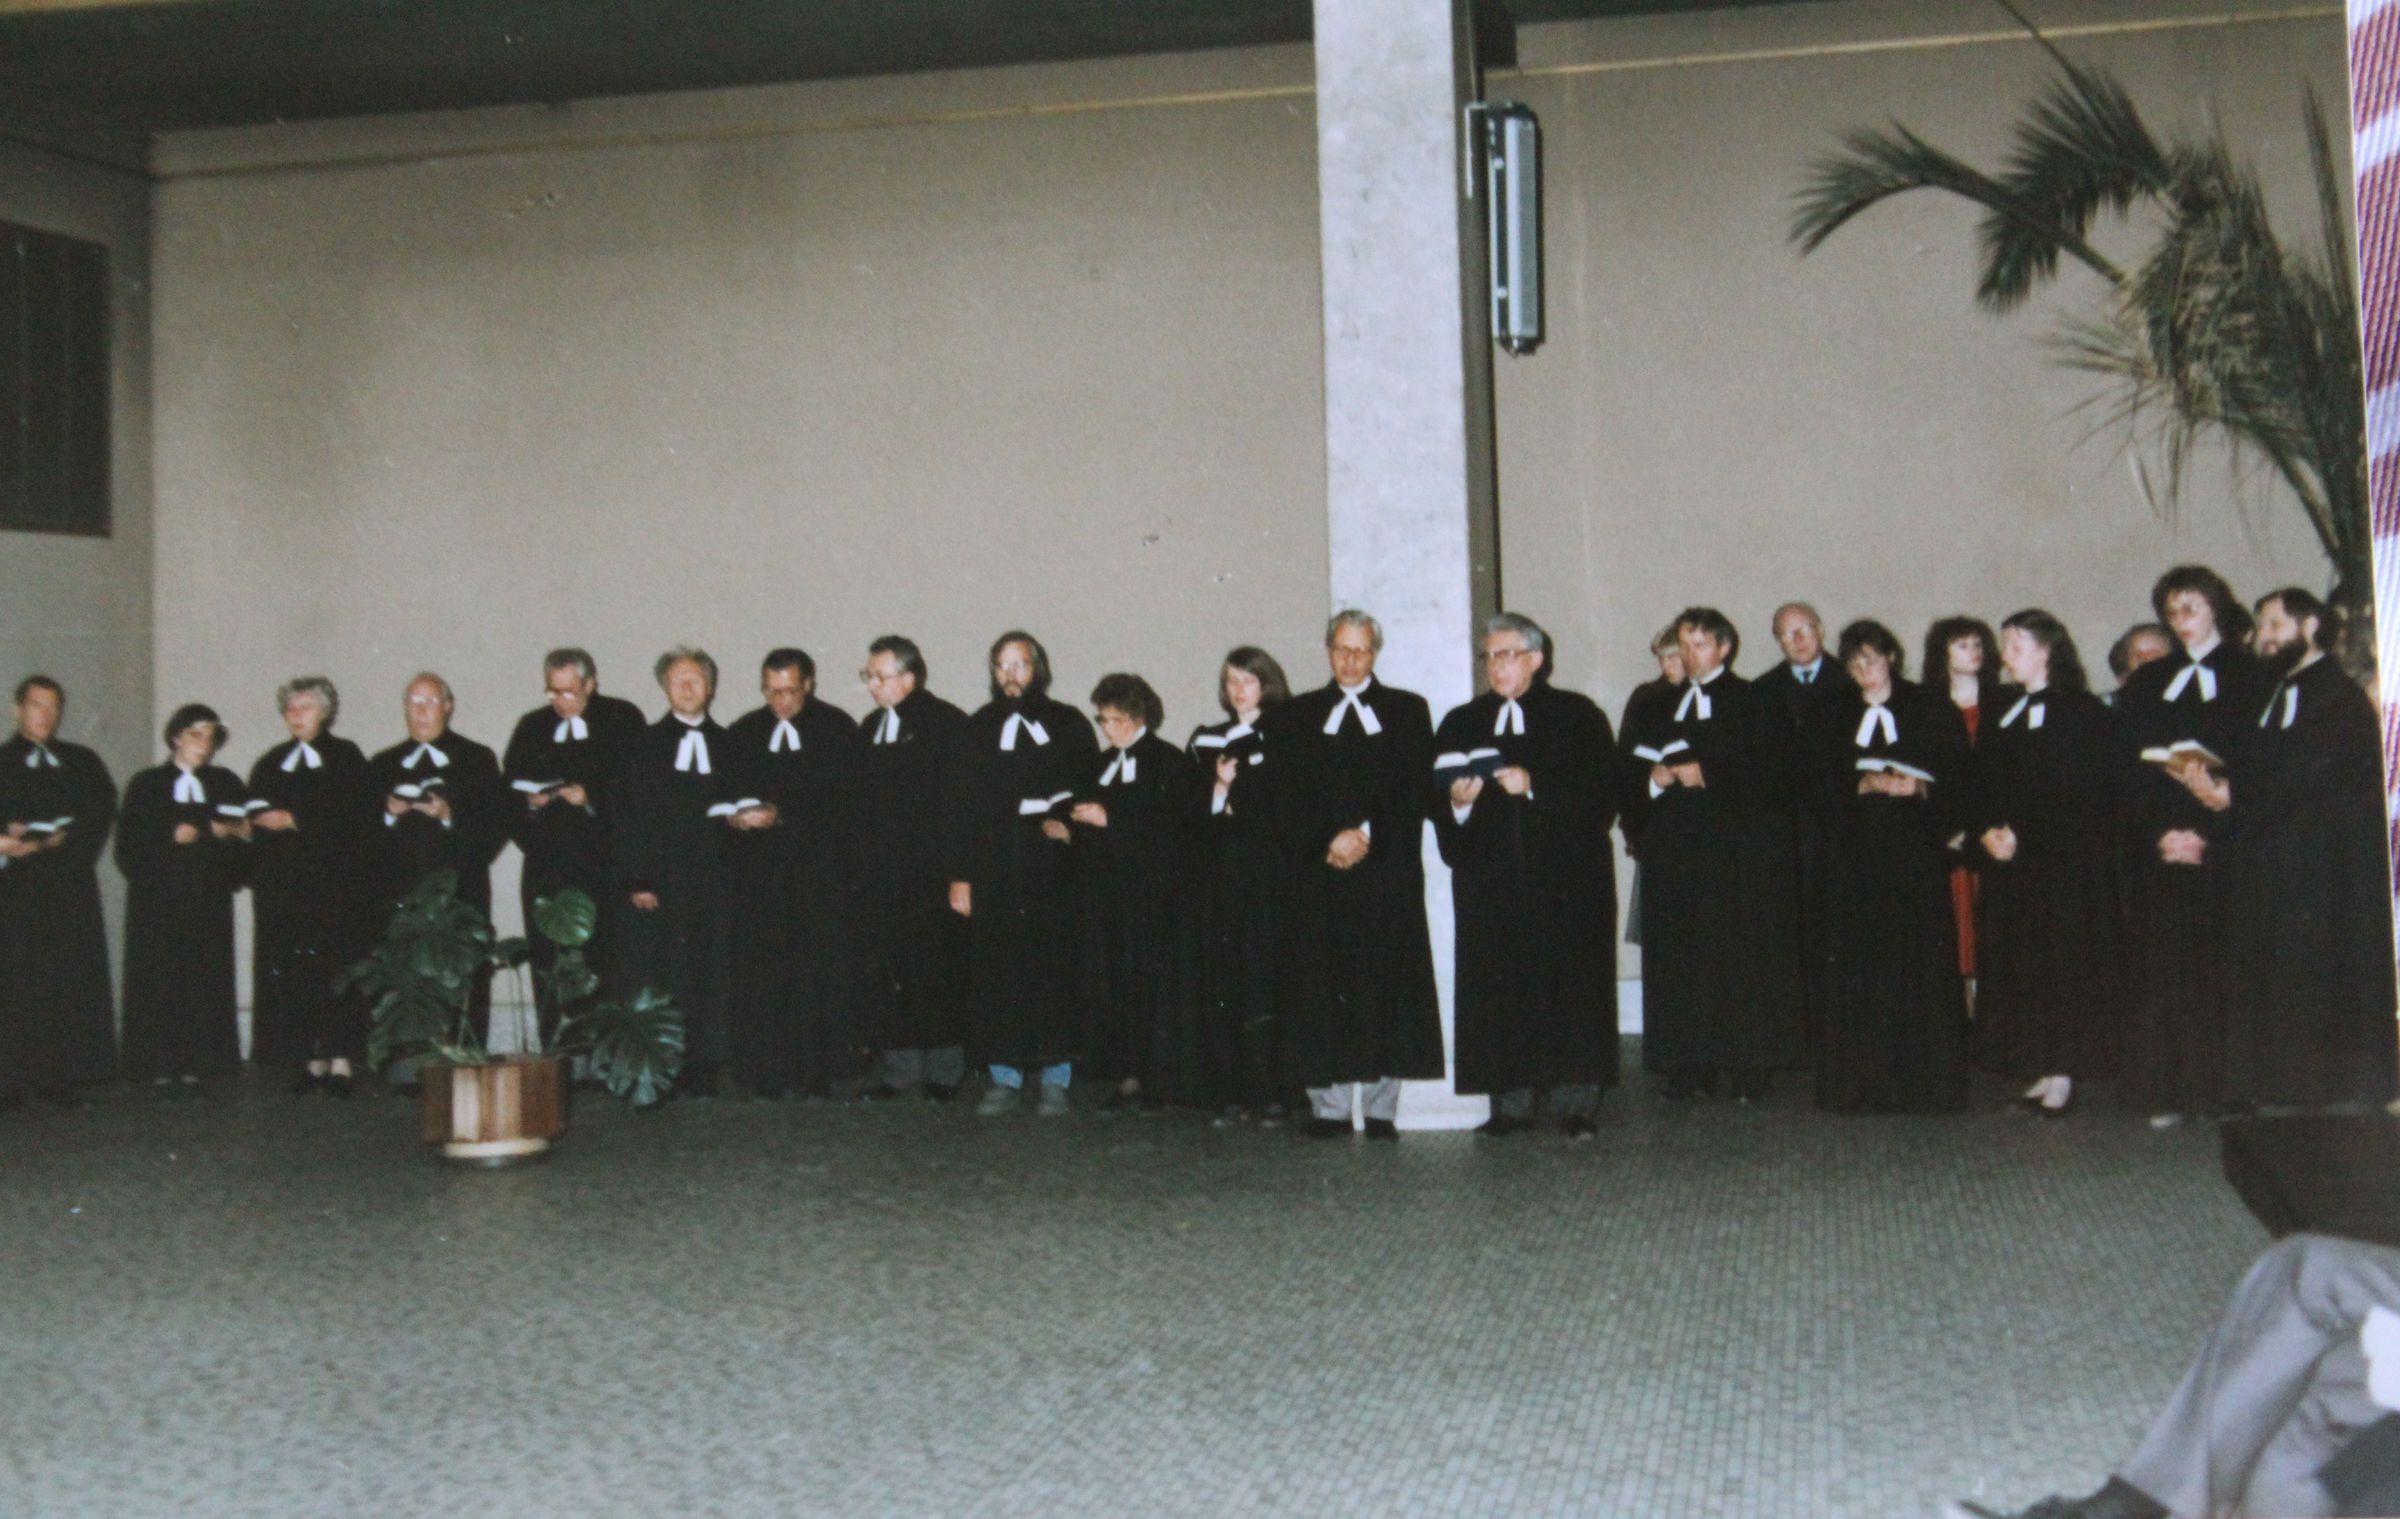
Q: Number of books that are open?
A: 11